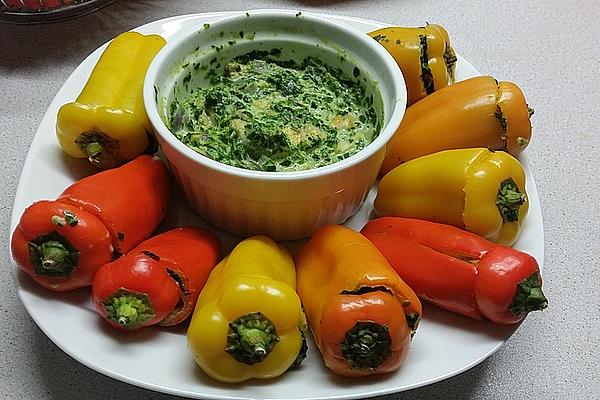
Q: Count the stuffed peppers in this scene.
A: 9